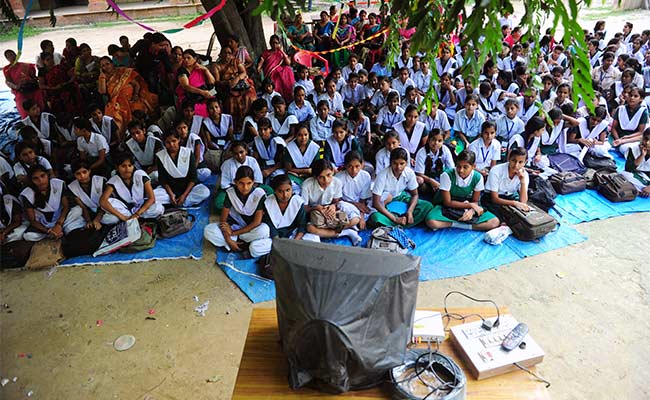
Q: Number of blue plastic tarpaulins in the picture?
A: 3